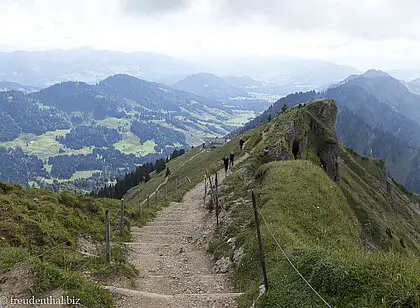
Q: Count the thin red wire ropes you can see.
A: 0